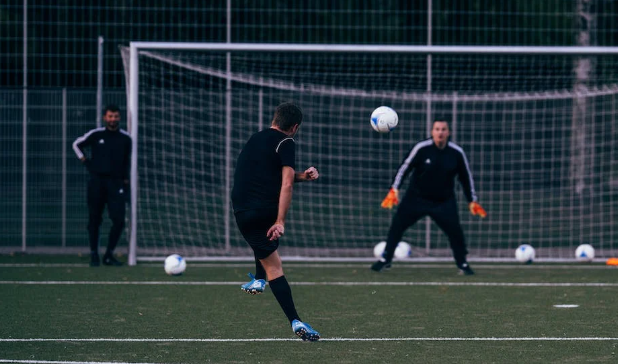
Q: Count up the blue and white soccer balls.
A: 6